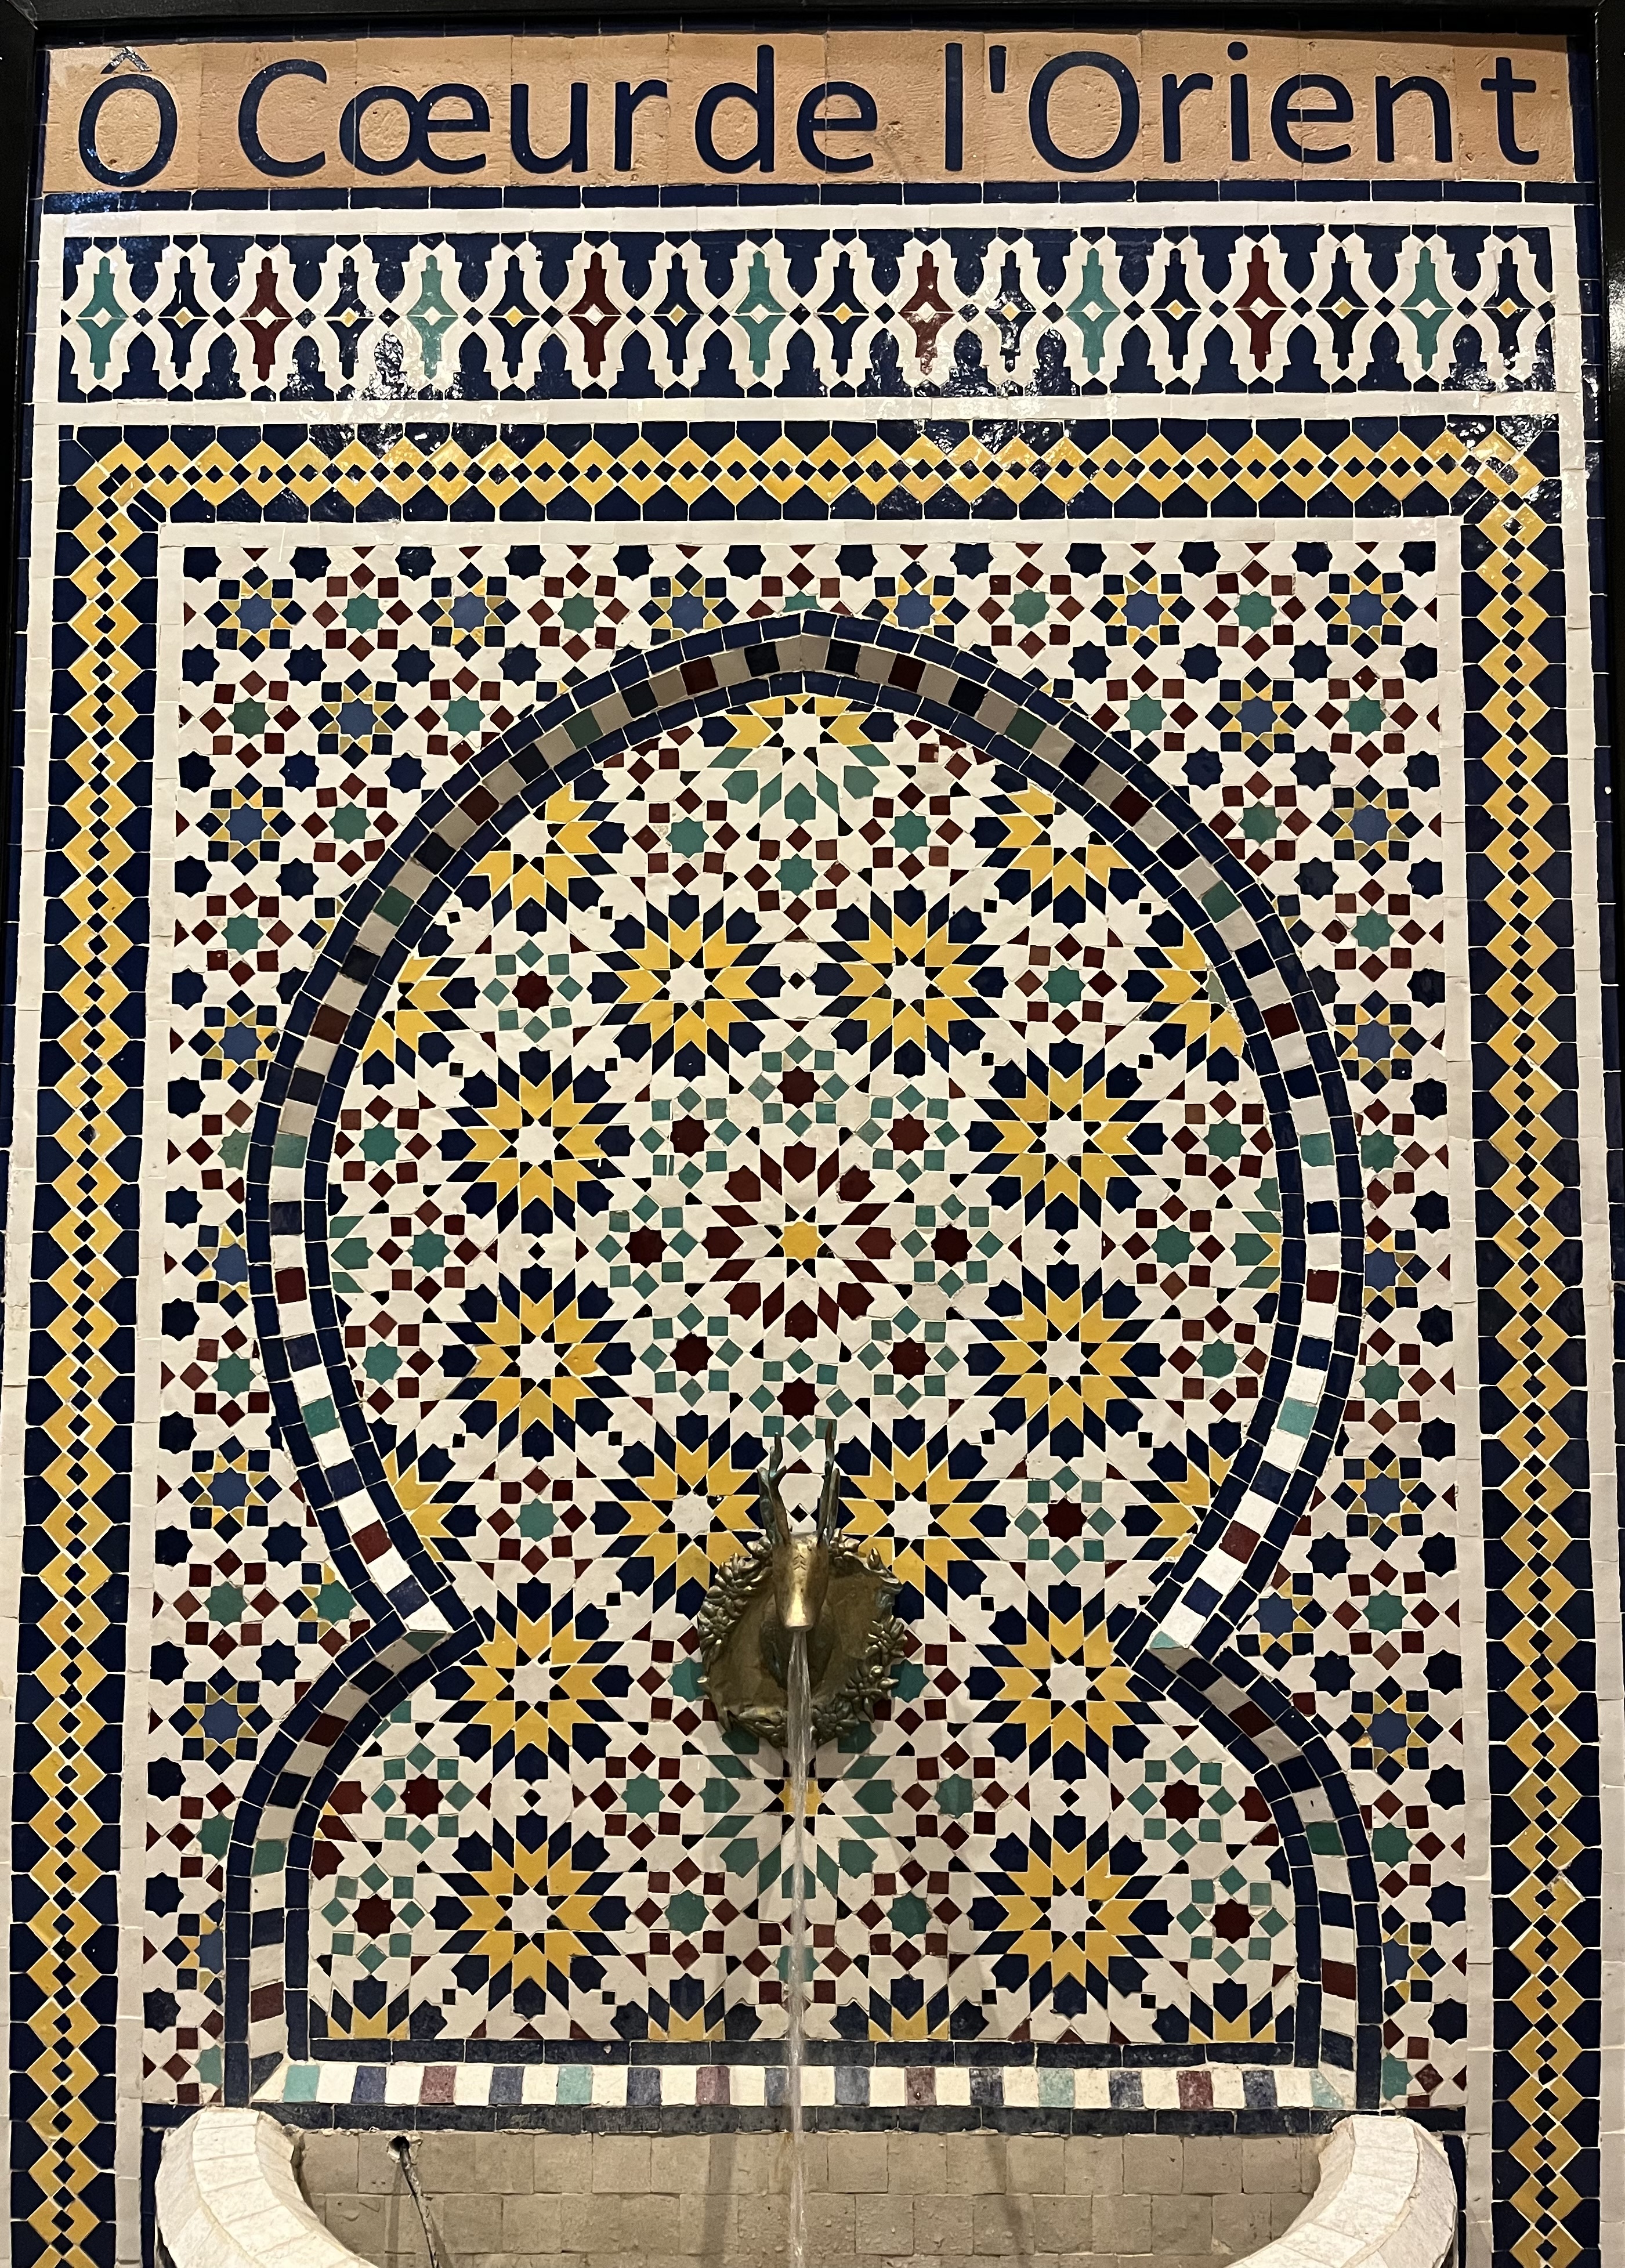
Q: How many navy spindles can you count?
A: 9